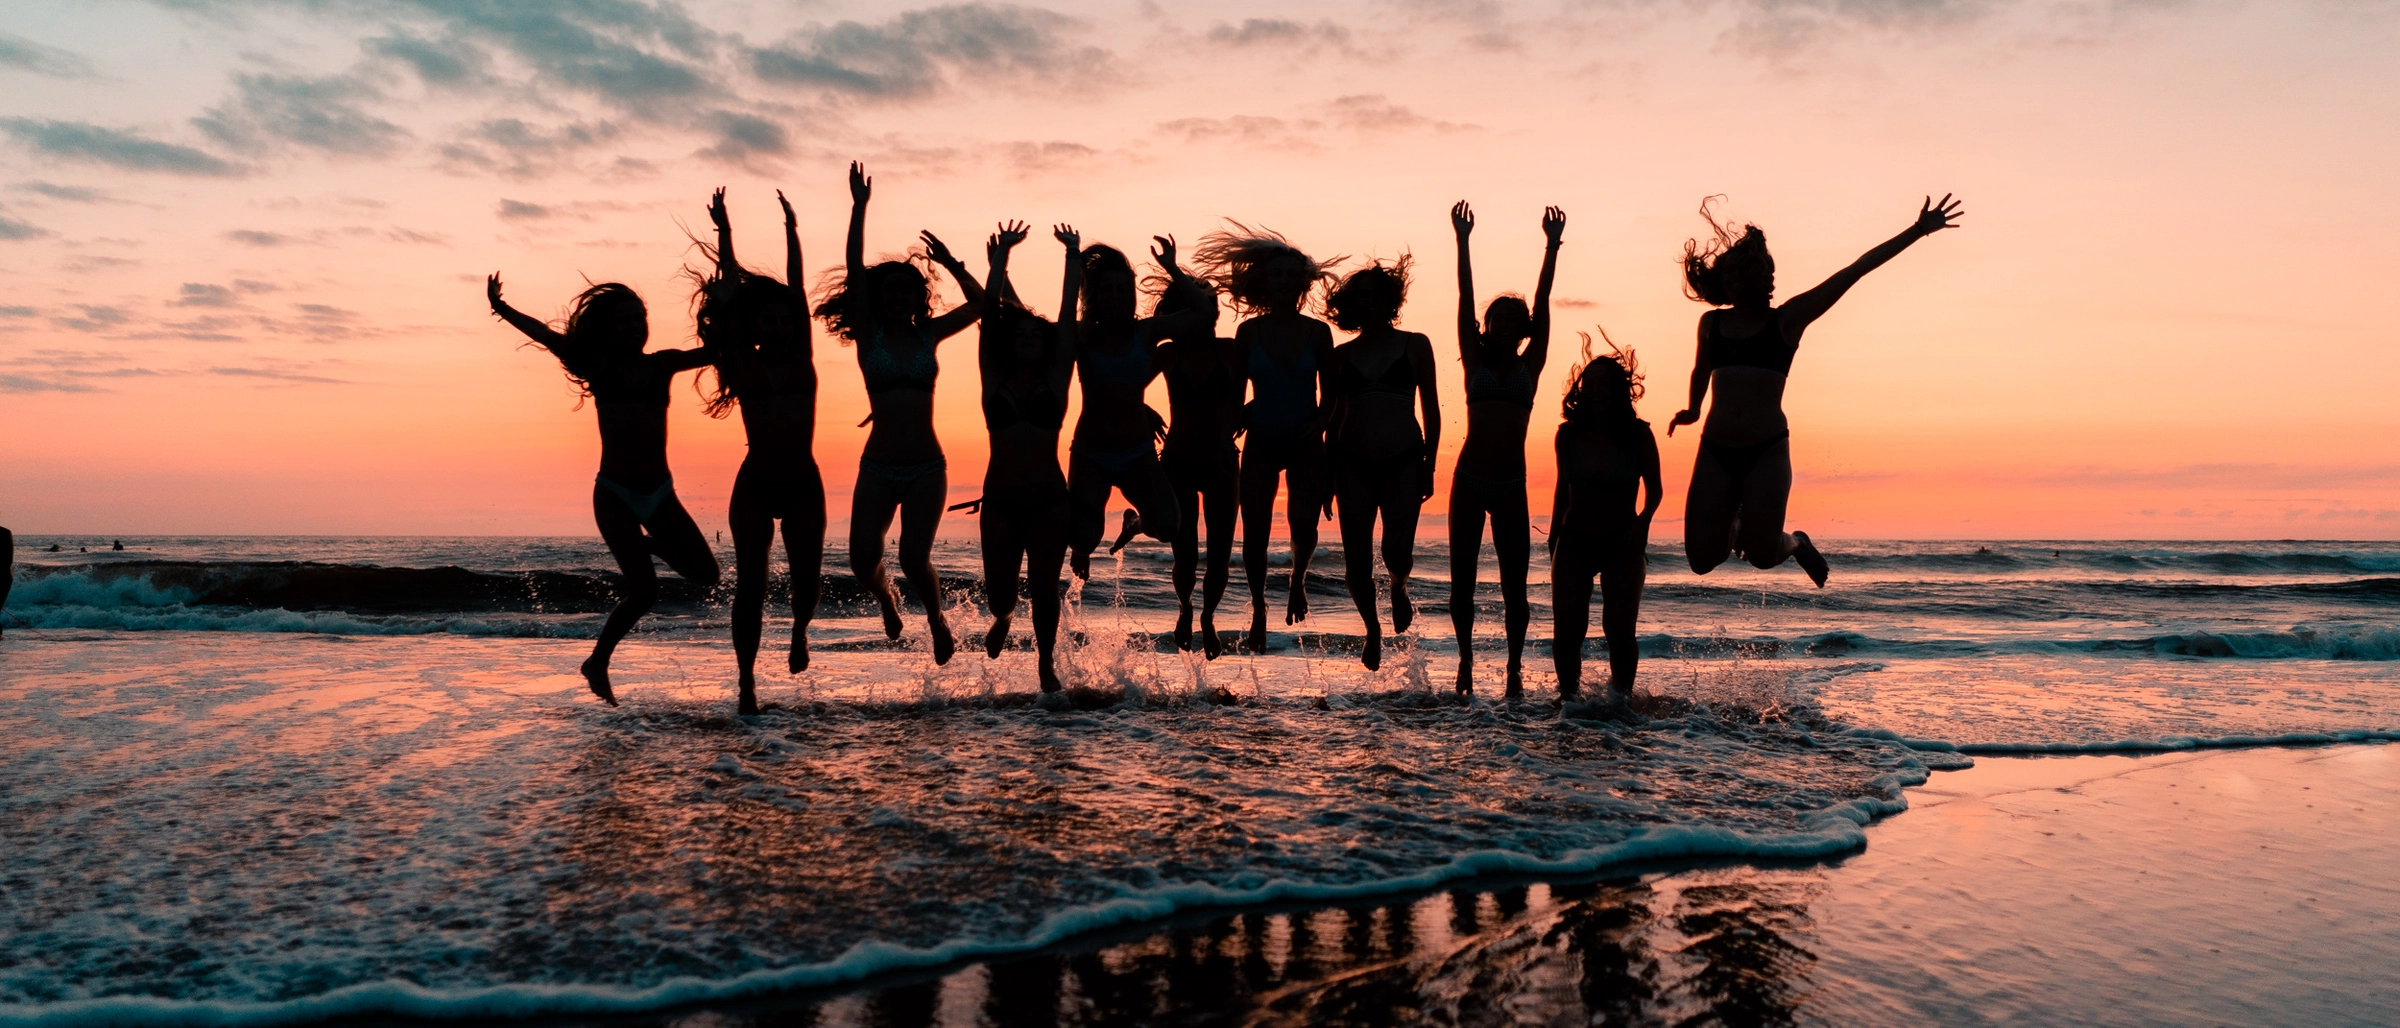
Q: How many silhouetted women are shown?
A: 11